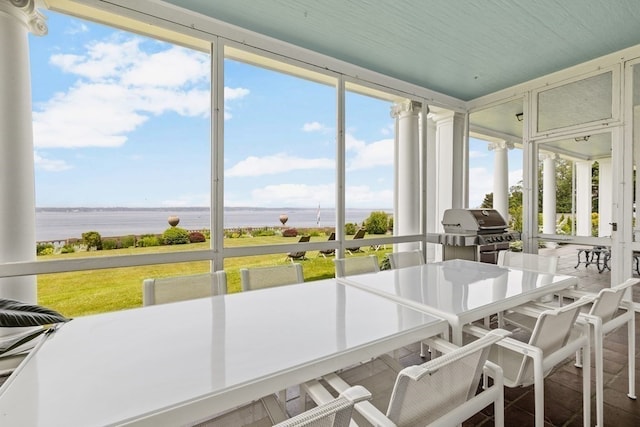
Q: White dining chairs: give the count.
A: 9